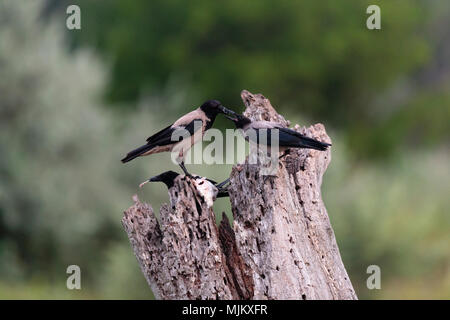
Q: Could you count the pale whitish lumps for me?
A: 1